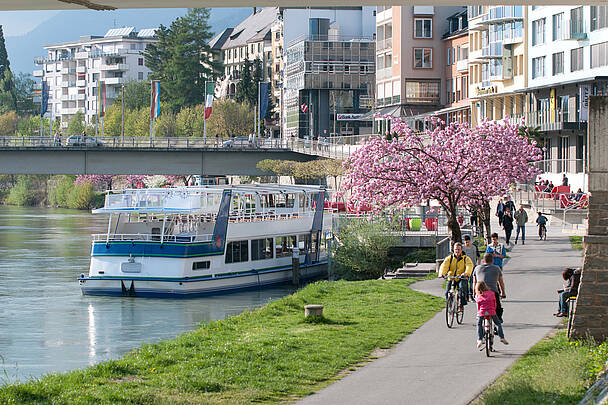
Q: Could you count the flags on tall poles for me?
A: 5